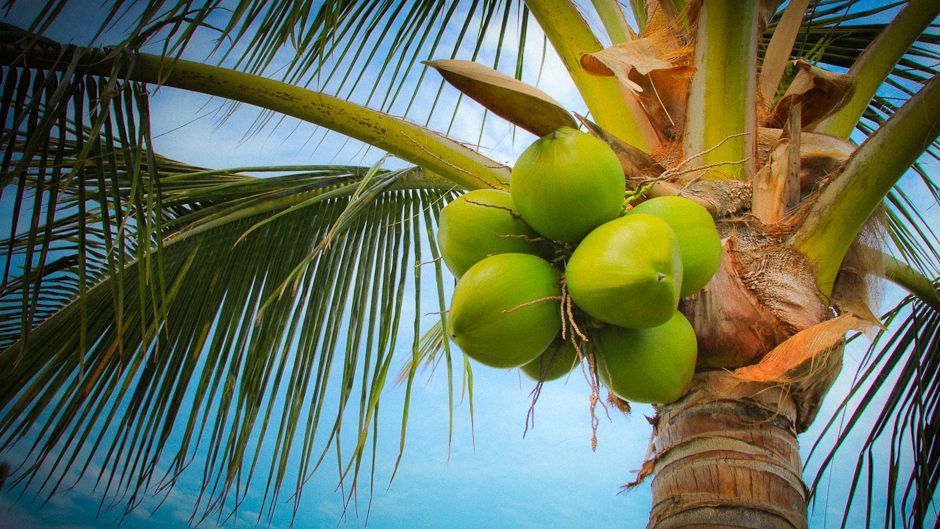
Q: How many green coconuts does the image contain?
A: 7